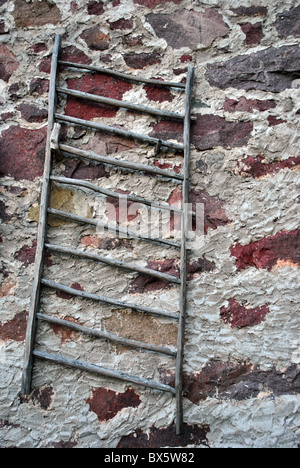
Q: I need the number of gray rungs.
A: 10